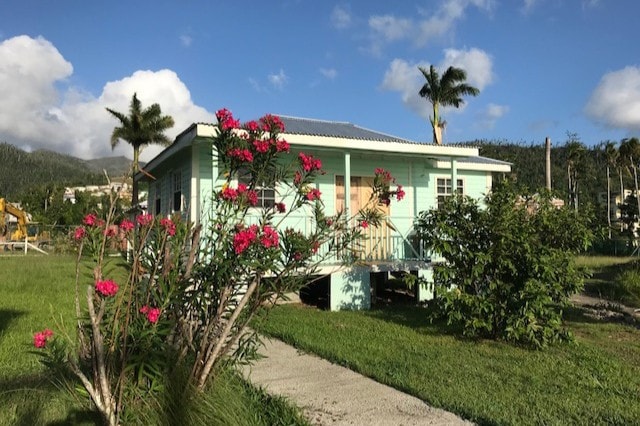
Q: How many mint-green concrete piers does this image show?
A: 2